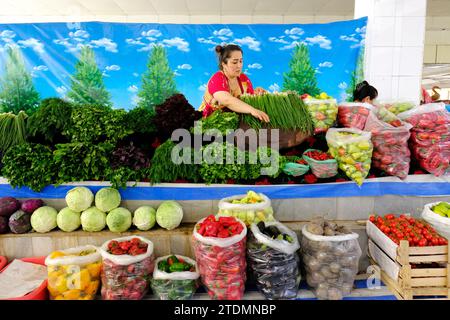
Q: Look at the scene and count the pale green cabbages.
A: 8